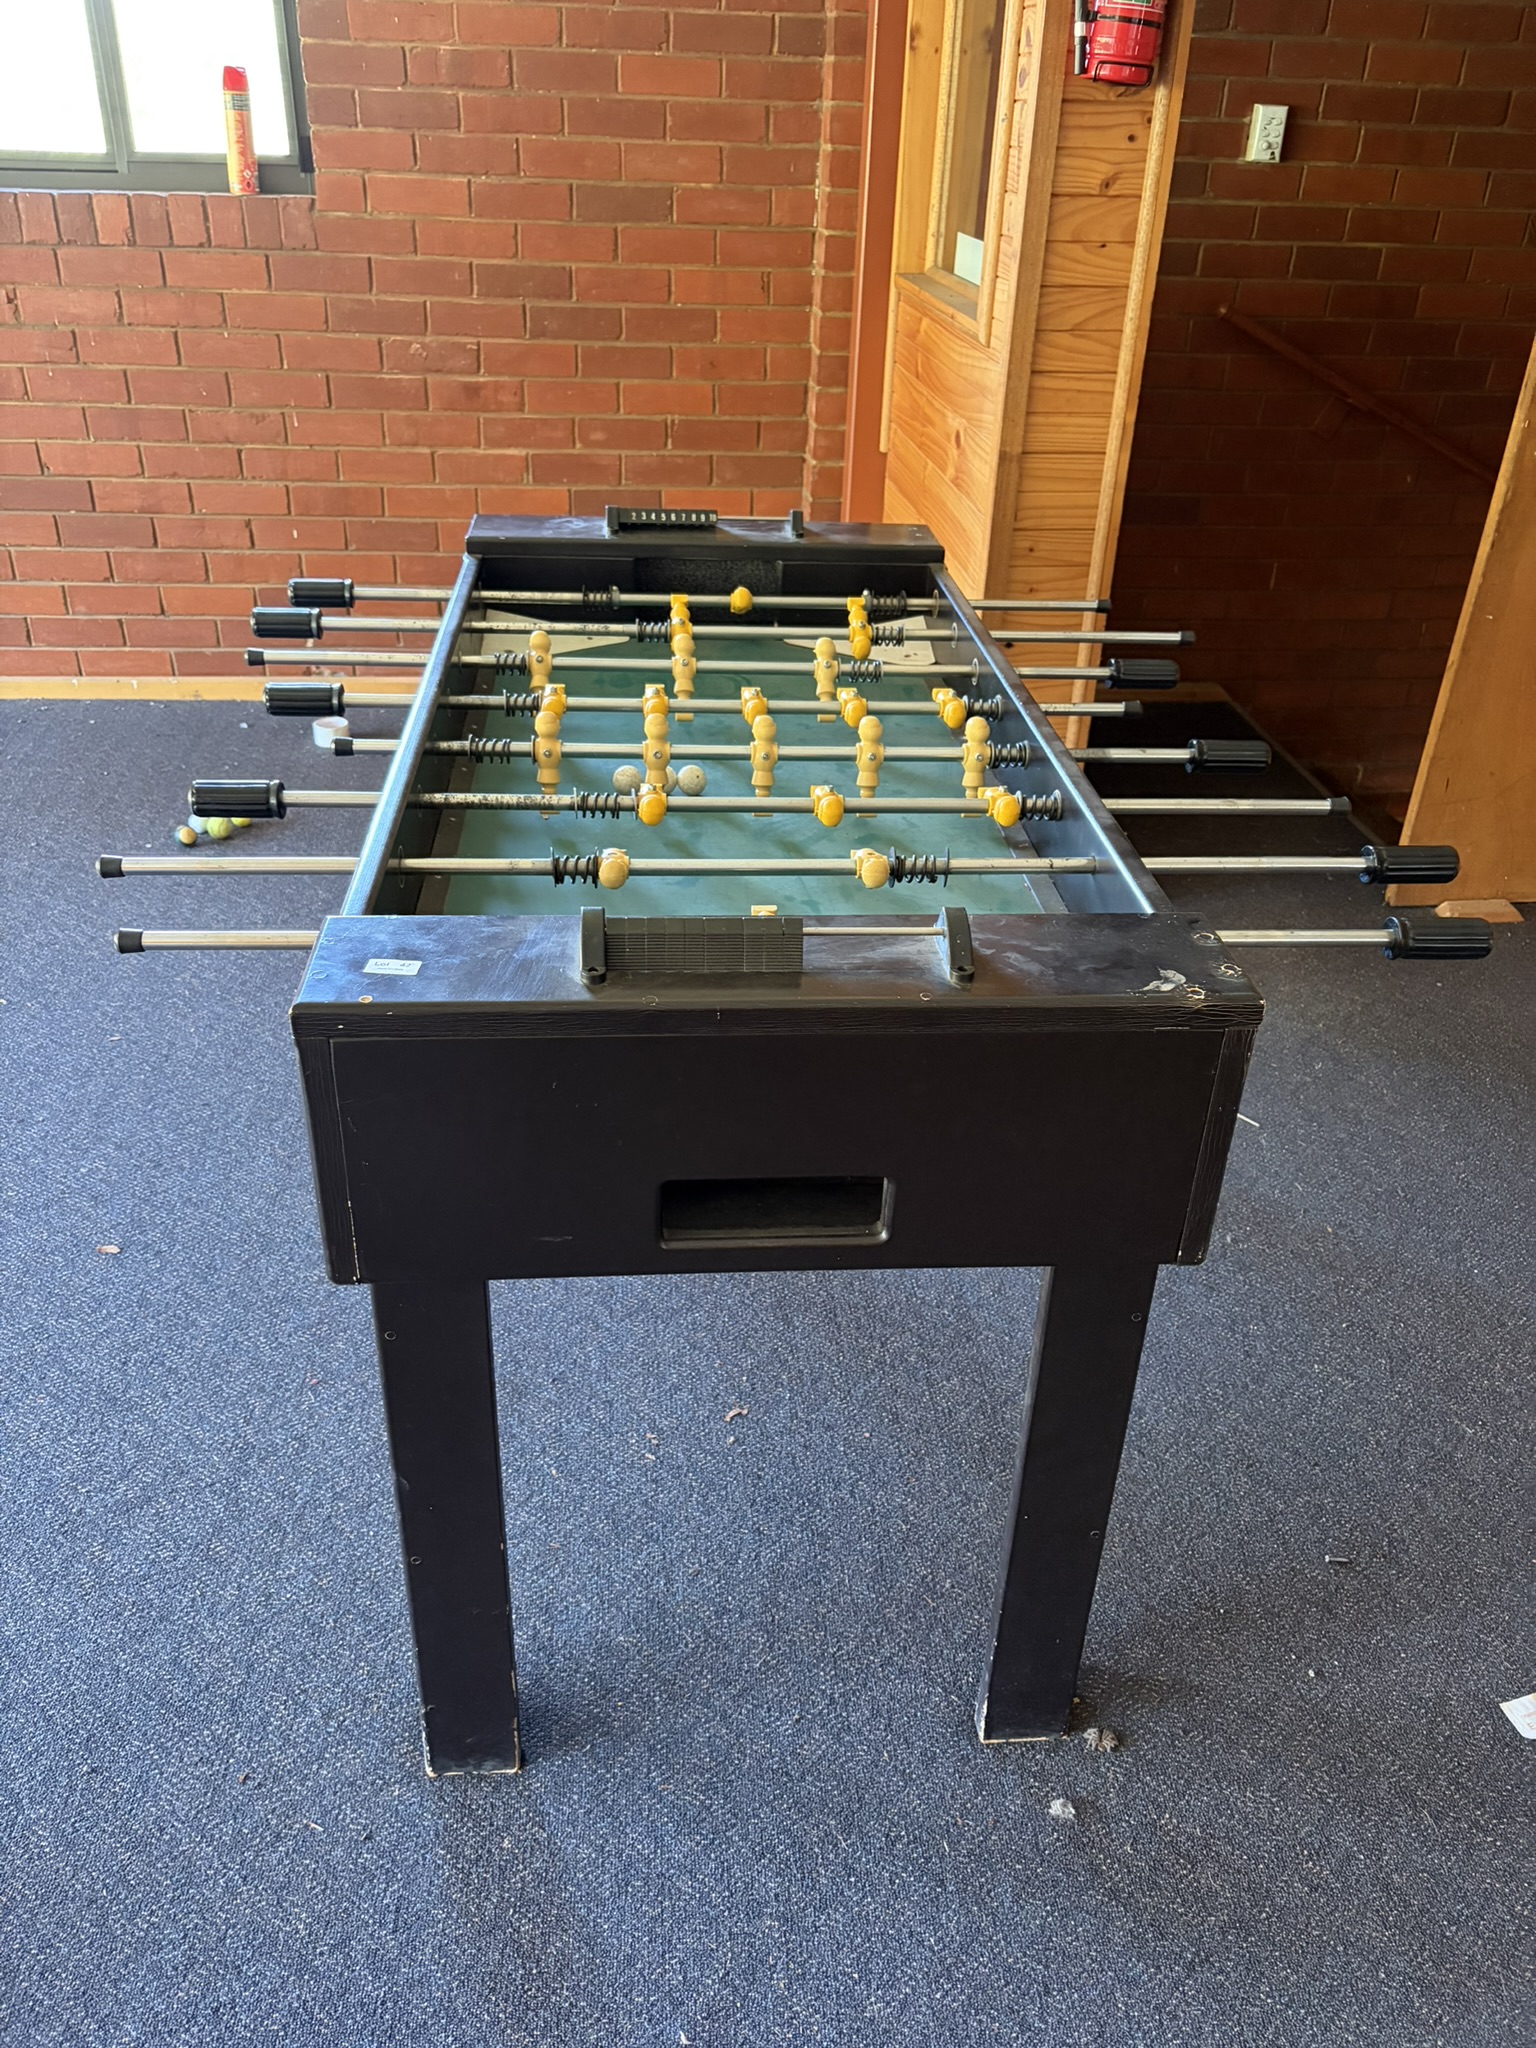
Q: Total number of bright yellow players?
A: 11